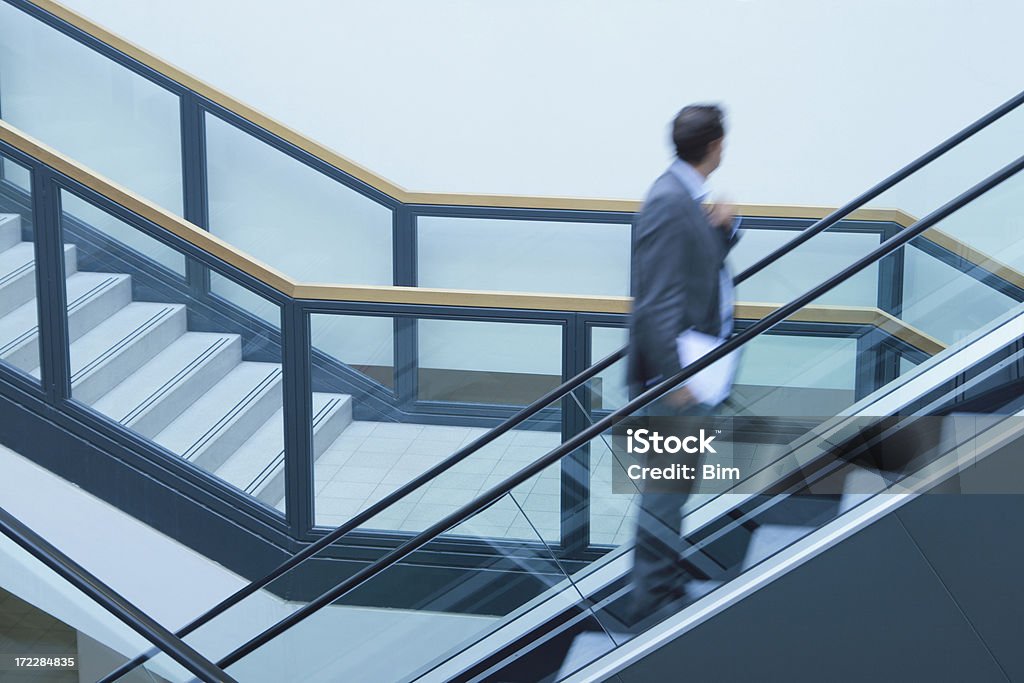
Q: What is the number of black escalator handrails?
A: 3